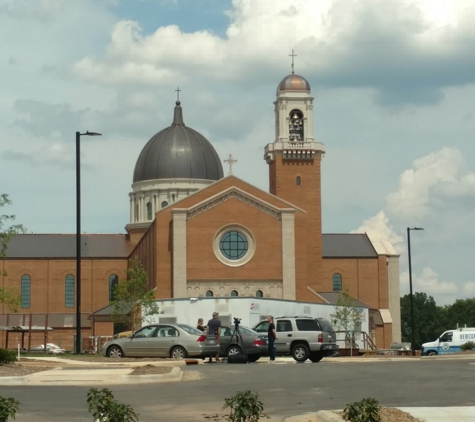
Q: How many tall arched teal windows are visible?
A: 4